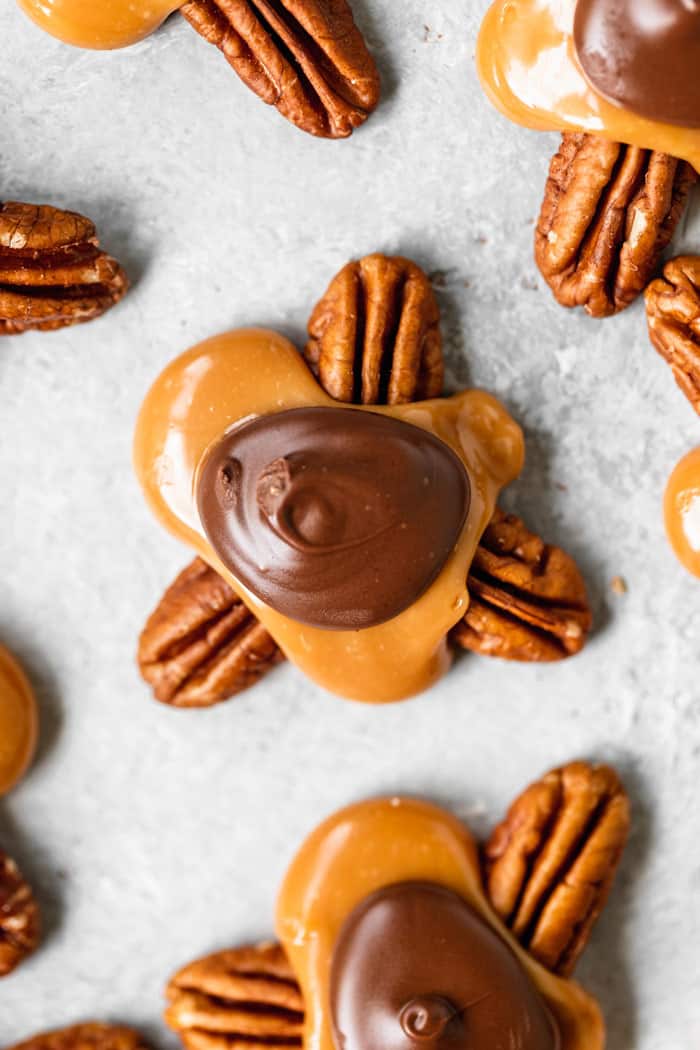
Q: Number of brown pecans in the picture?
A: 11